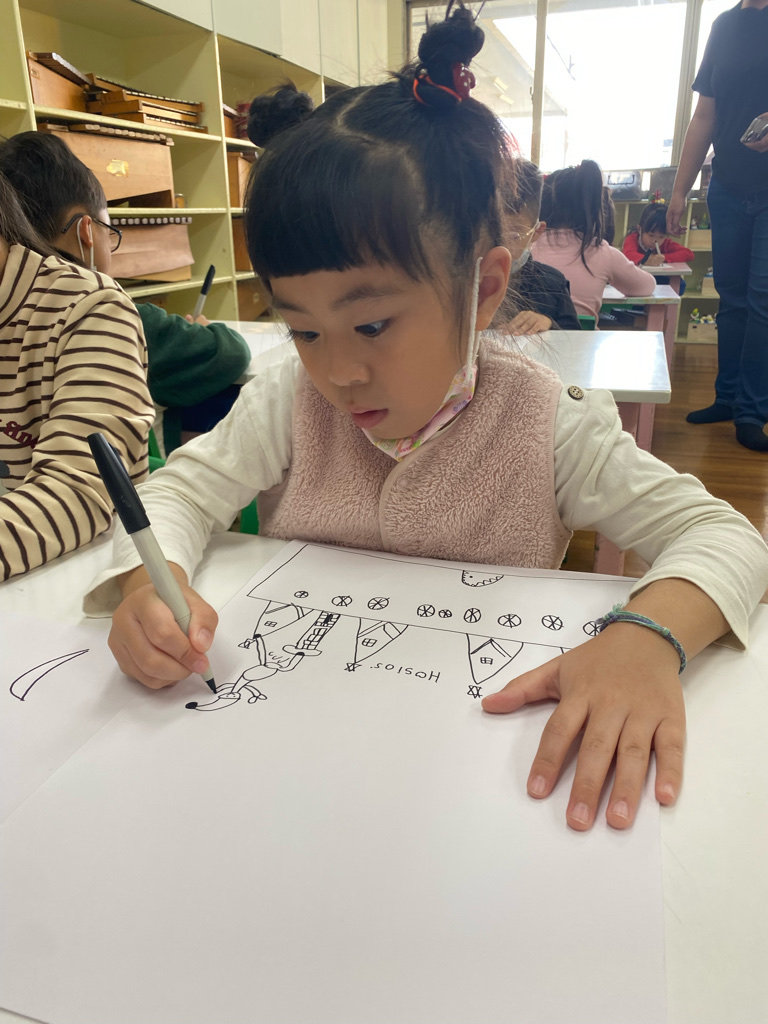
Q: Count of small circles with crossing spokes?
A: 9